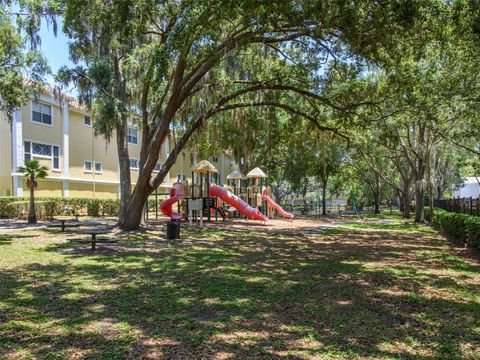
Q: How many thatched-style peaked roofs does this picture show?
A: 3